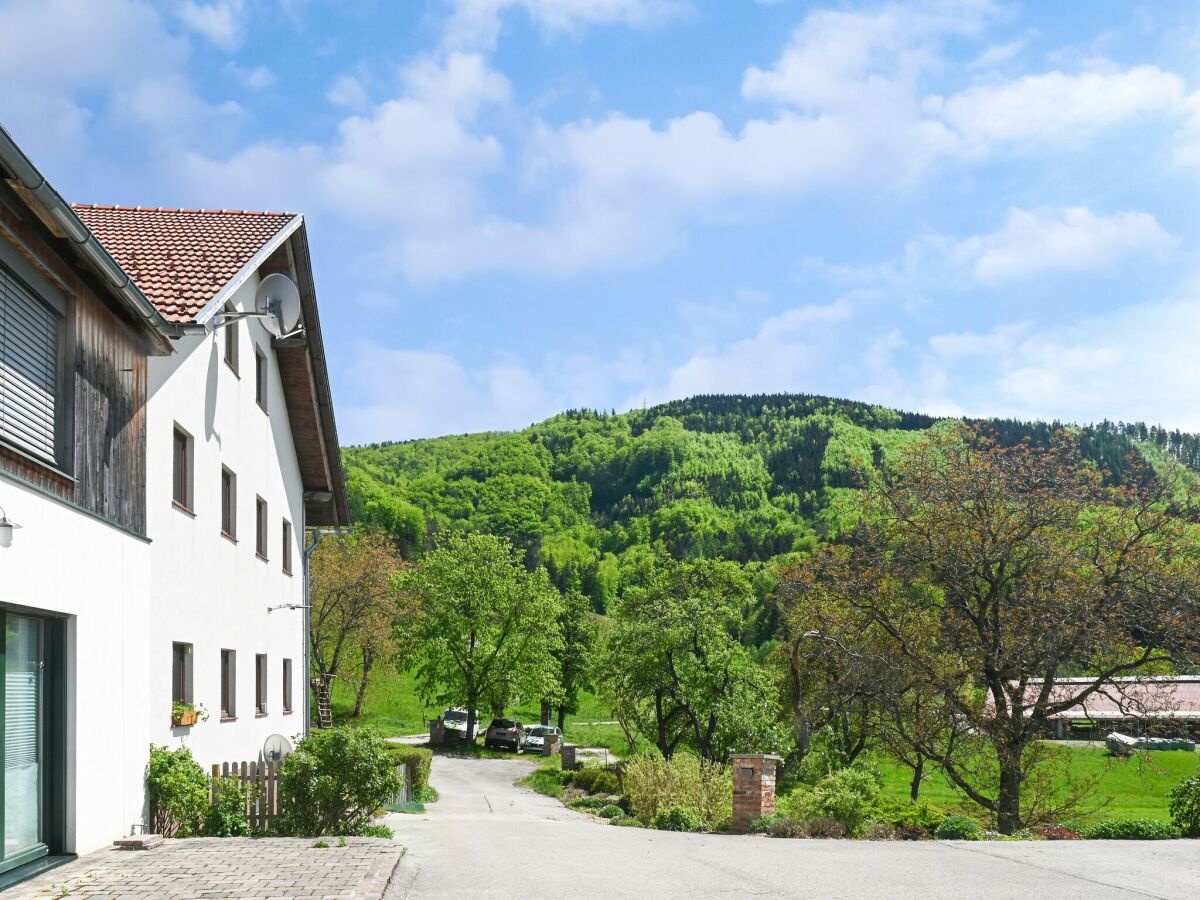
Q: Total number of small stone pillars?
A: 4